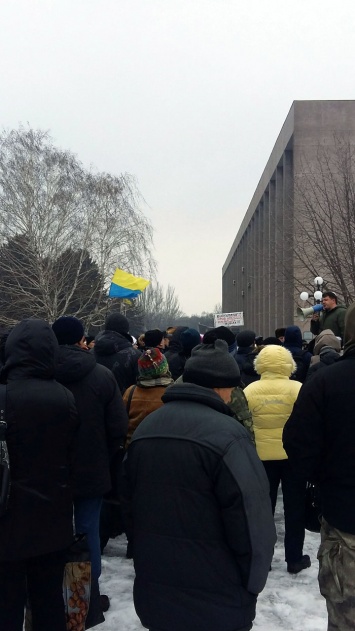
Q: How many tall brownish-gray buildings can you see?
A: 1